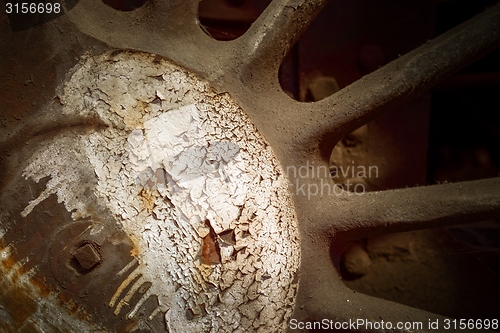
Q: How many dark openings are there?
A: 5